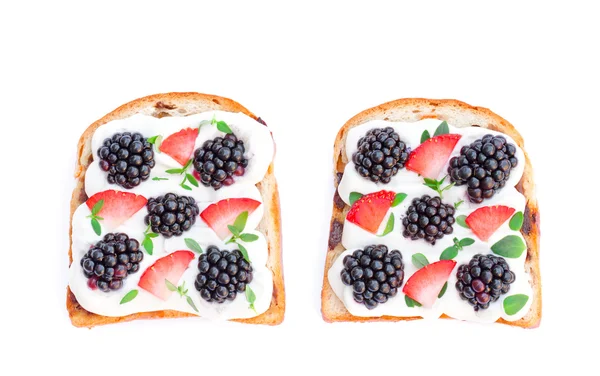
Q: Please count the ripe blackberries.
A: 10